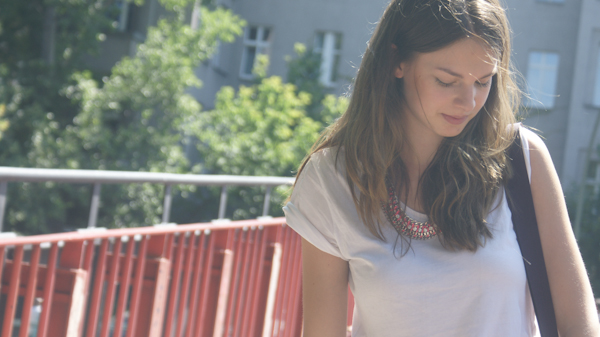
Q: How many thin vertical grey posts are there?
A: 5